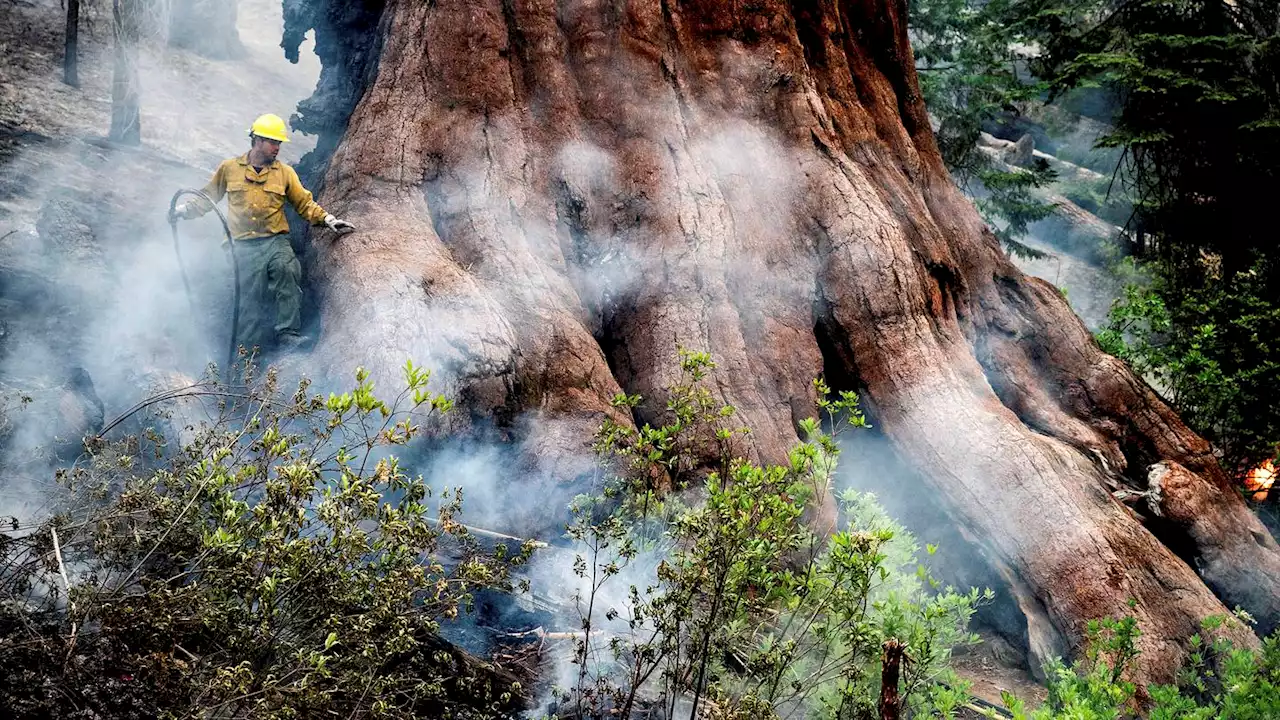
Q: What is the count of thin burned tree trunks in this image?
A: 2